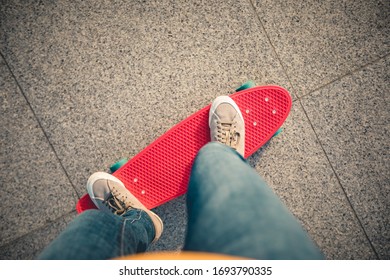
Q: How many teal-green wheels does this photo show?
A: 3